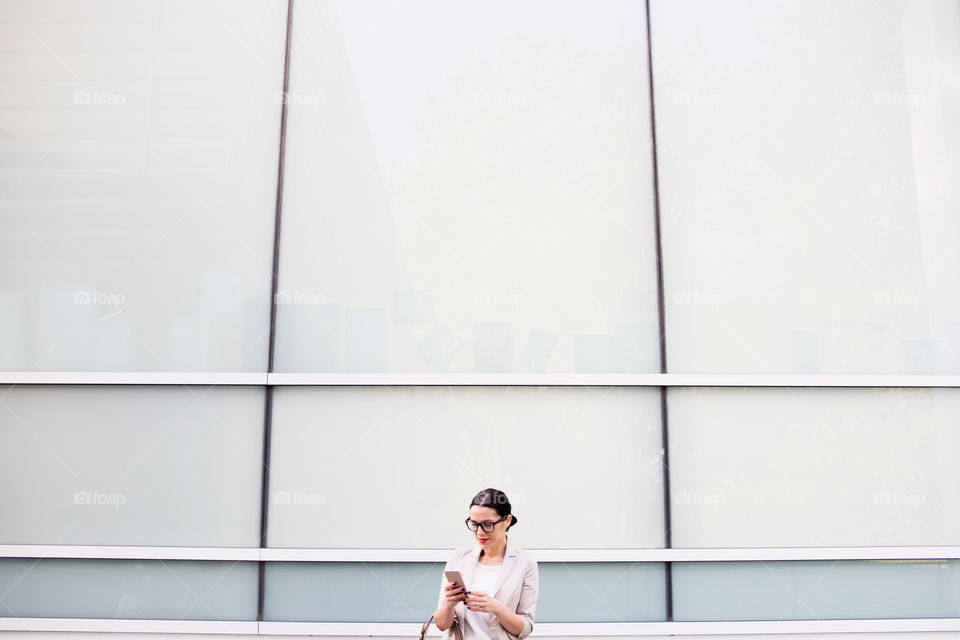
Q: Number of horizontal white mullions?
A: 3